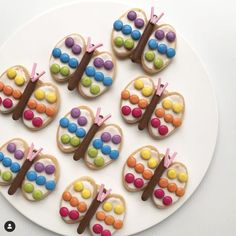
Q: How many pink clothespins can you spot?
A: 8